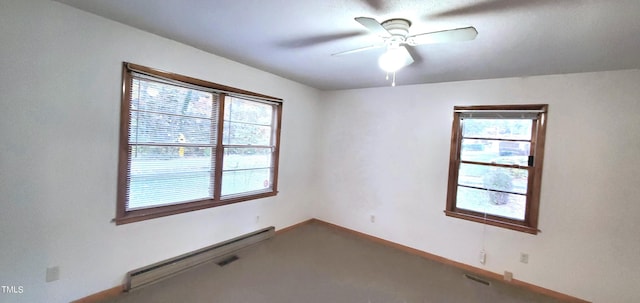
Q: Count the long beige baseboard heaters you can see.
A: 1